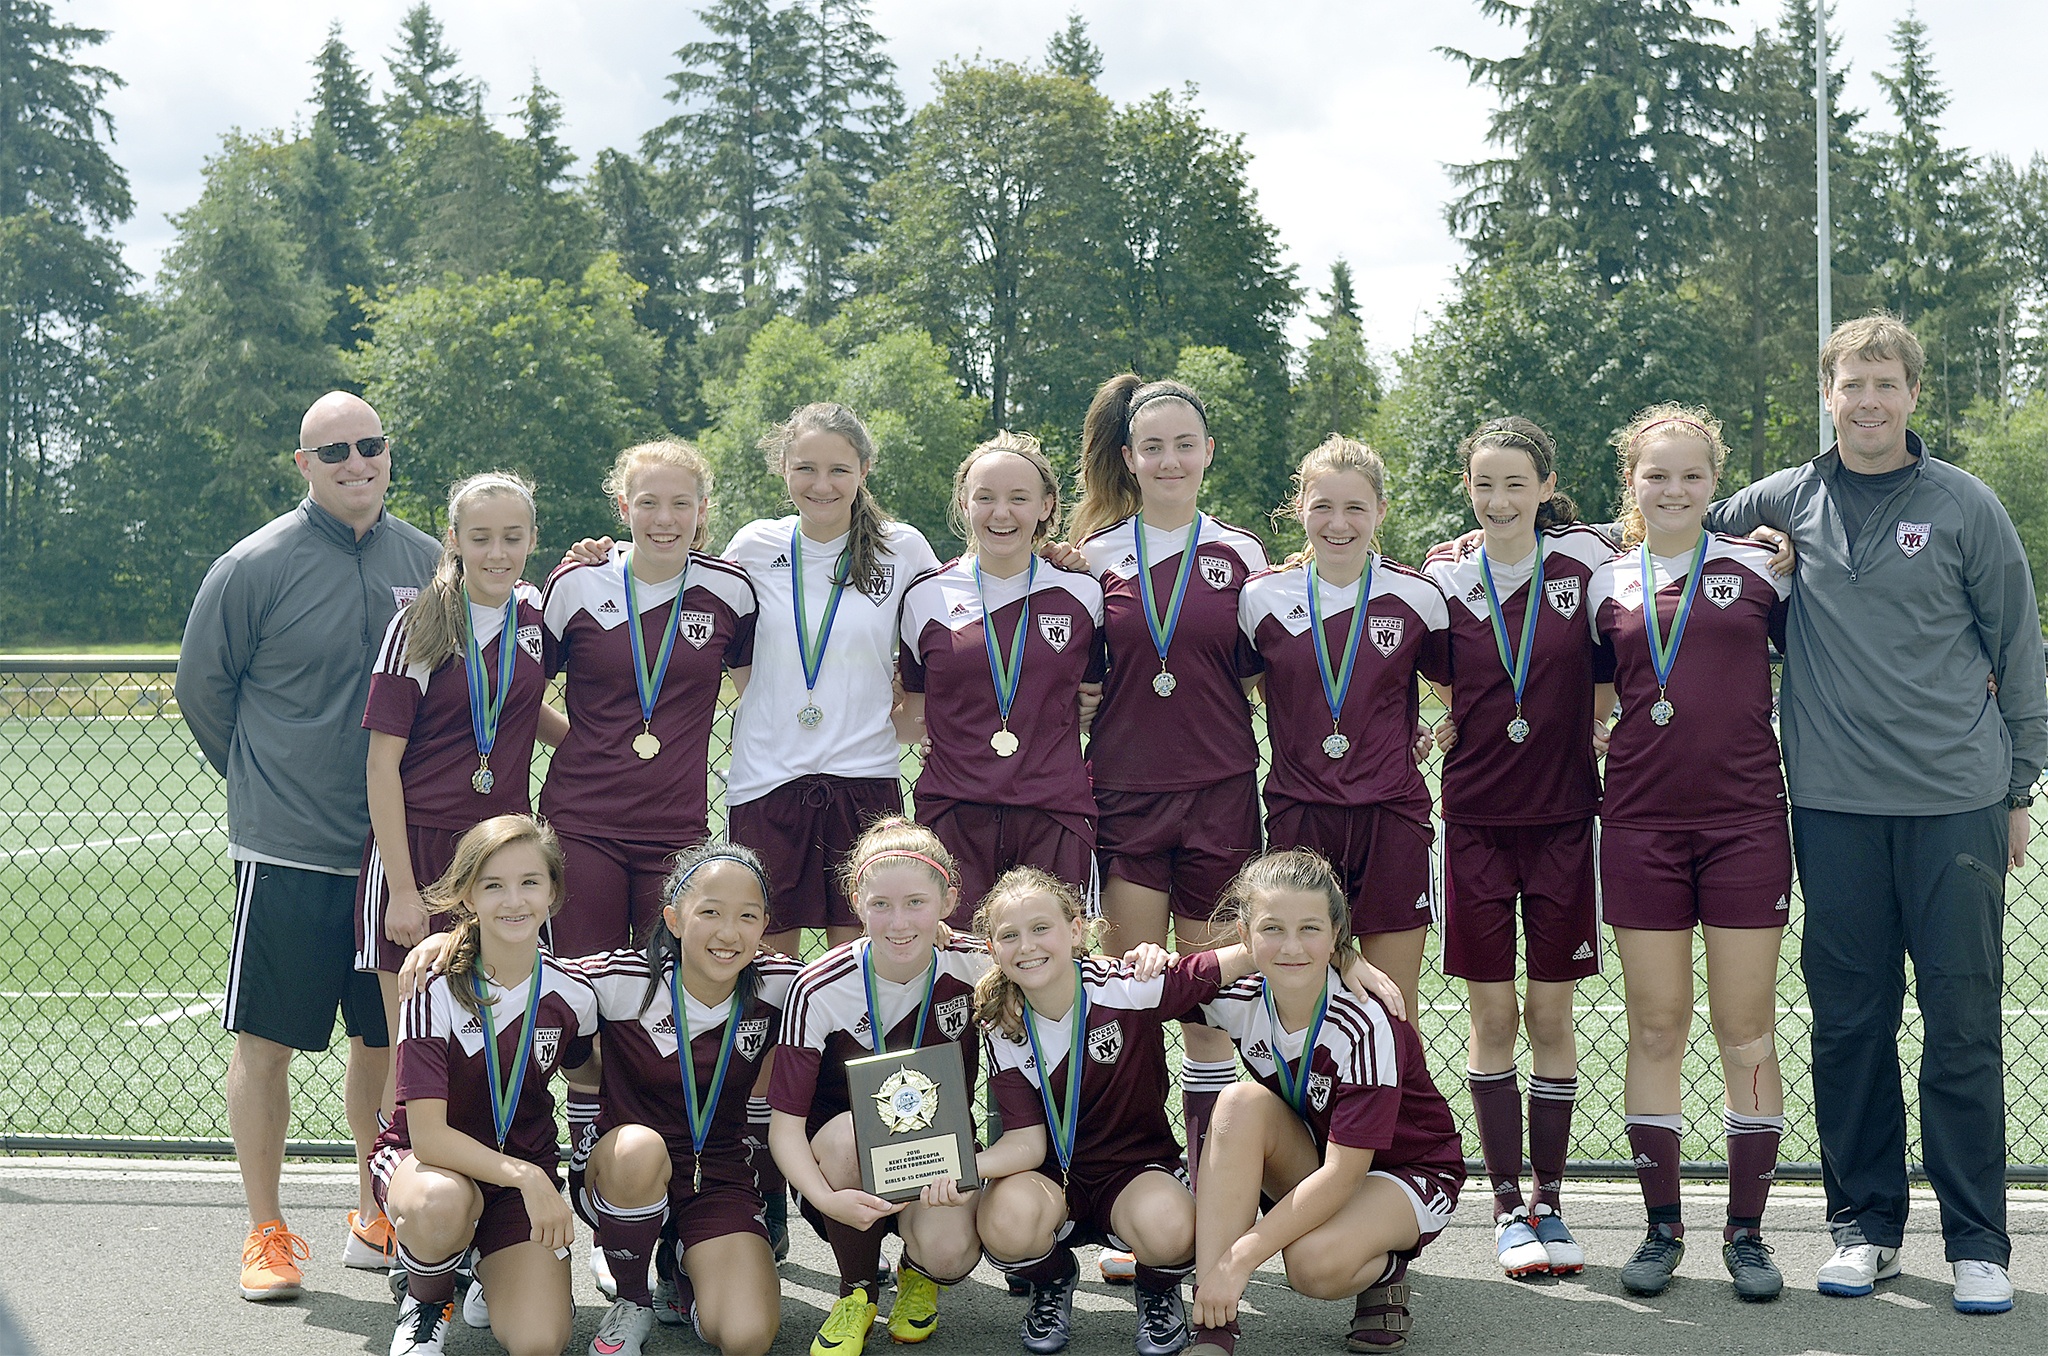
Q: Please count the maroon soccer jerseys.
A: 12